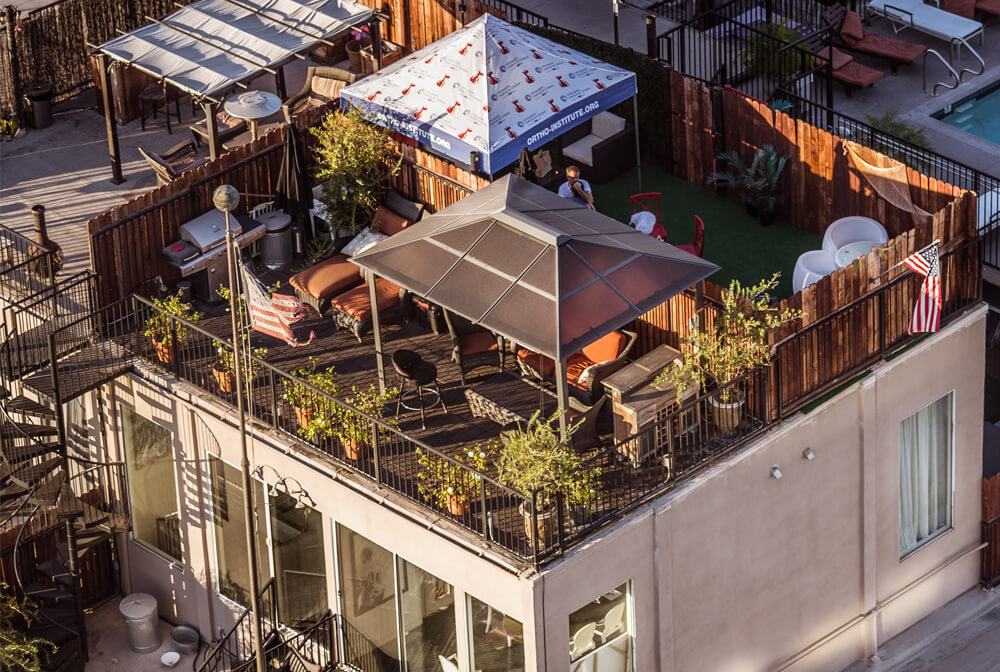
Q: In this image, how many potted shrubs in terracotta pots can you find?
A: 5